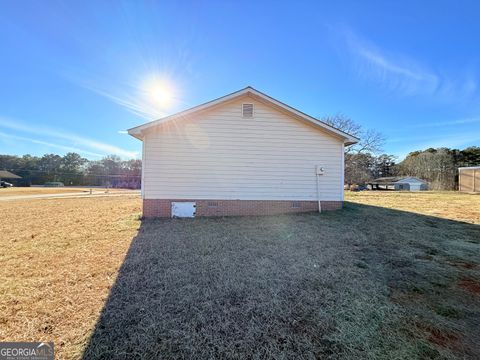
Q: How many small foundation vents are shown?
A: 2